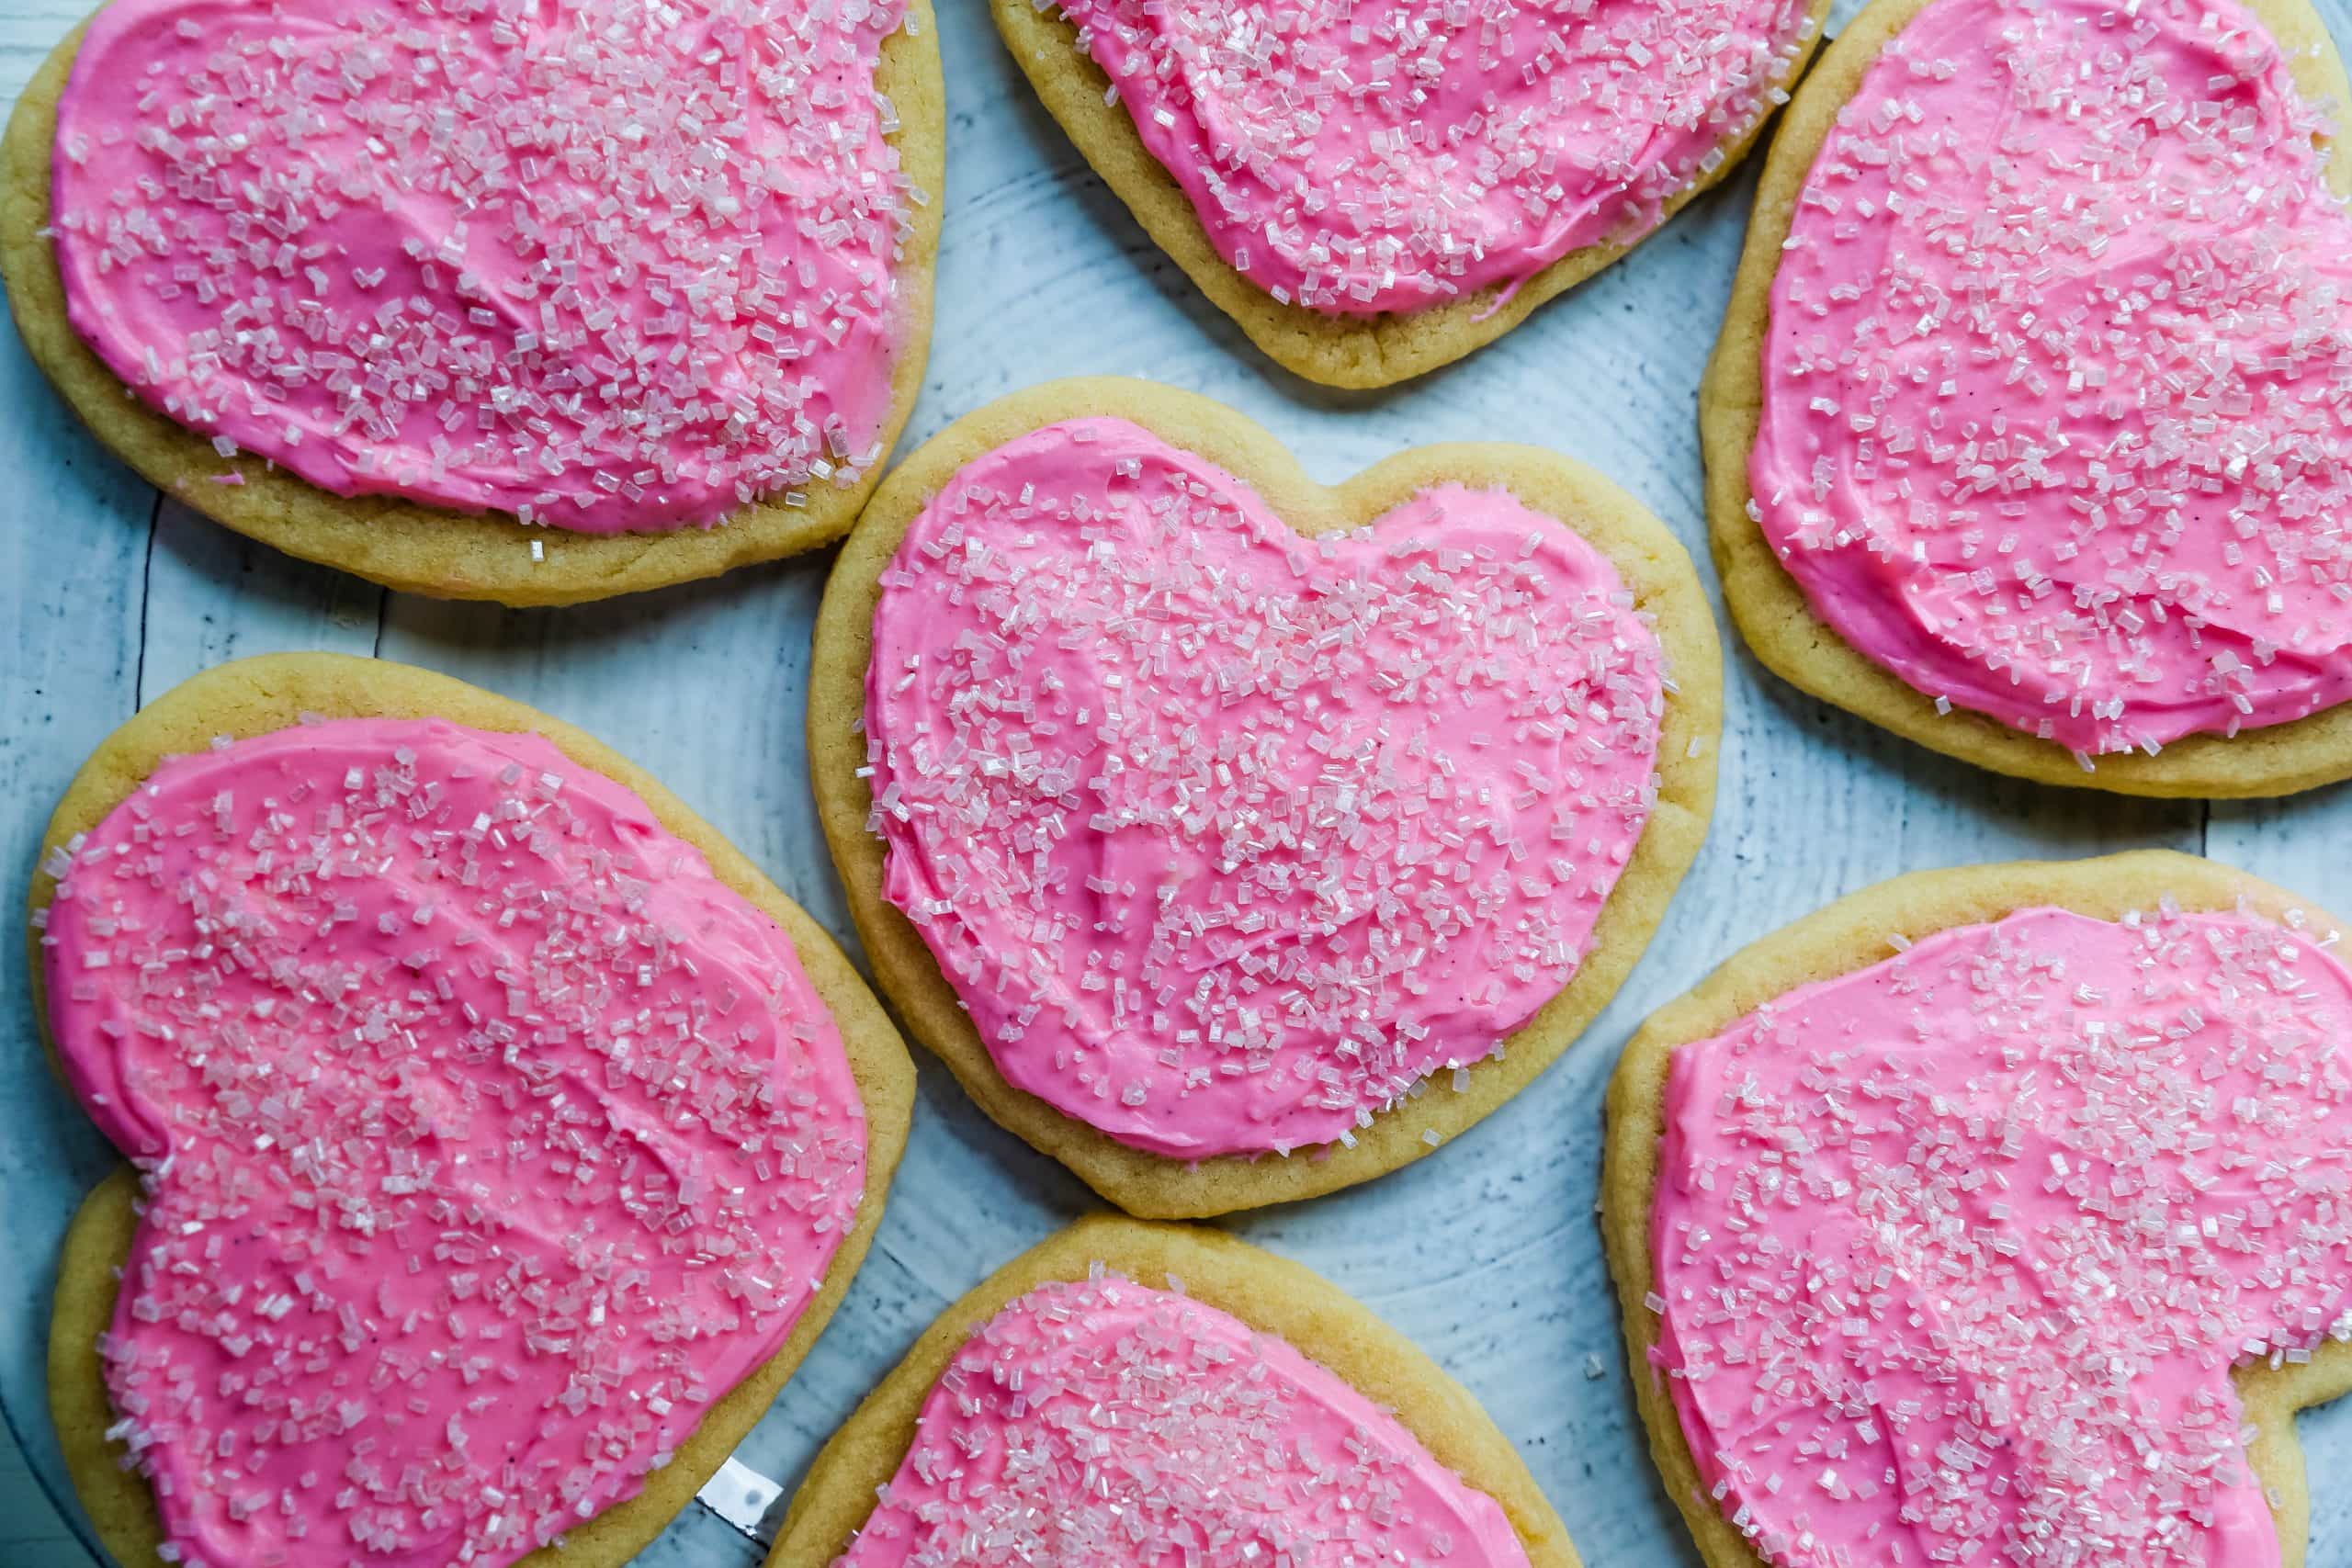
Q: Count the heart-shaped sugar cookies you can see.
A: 7